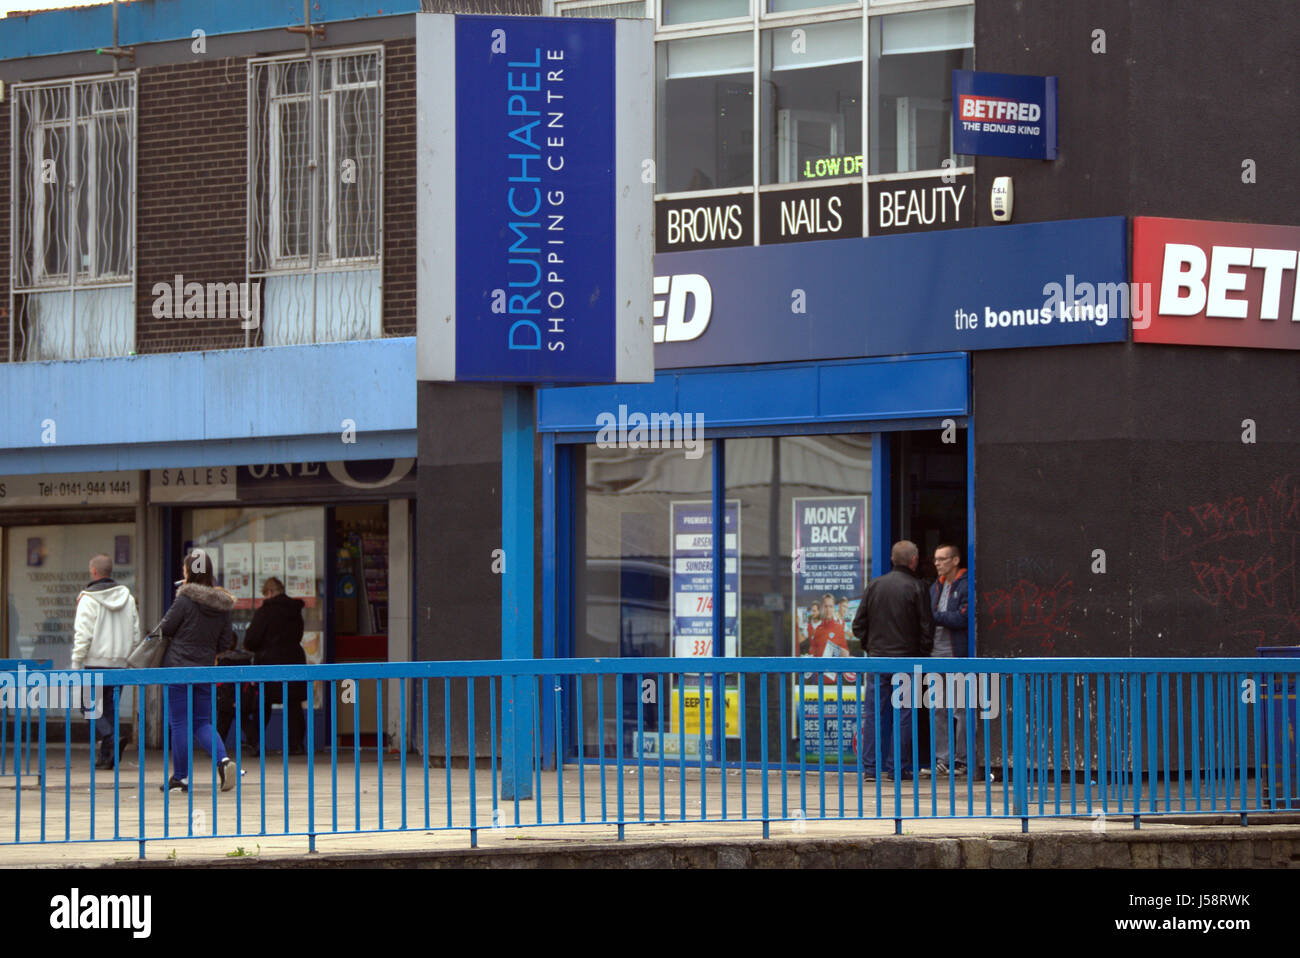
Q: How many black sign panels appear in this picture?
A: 3